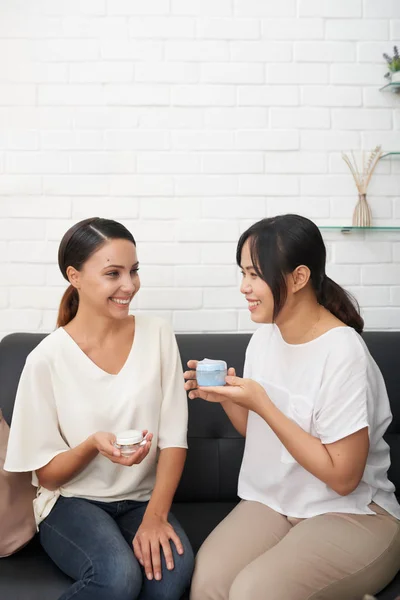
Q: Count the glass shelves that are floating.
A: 3